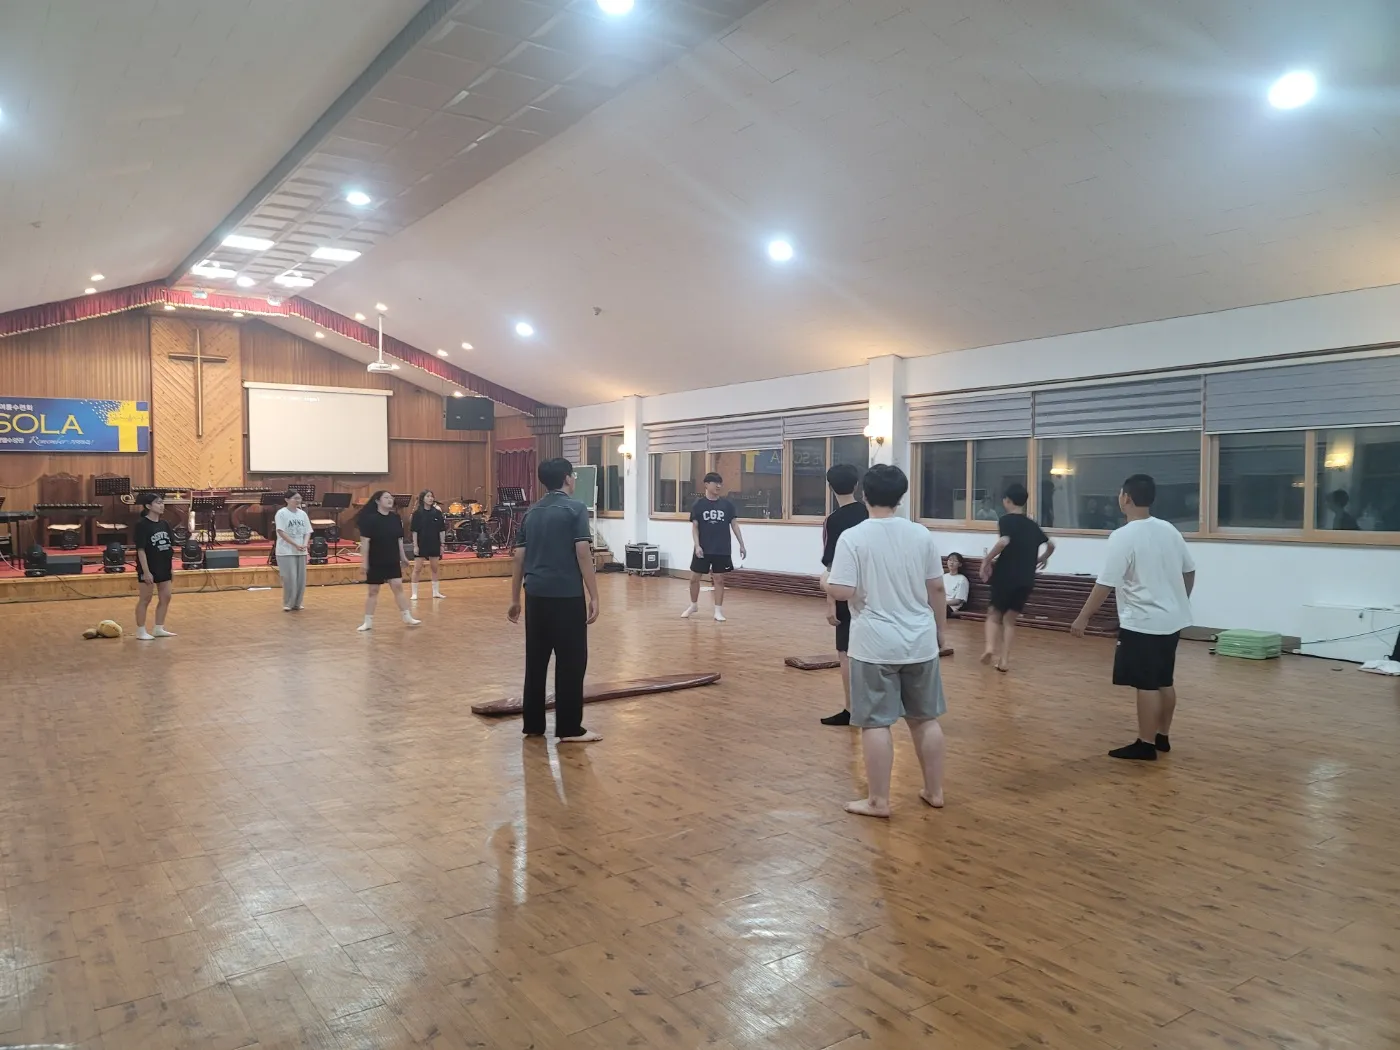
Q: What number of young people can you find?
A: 11